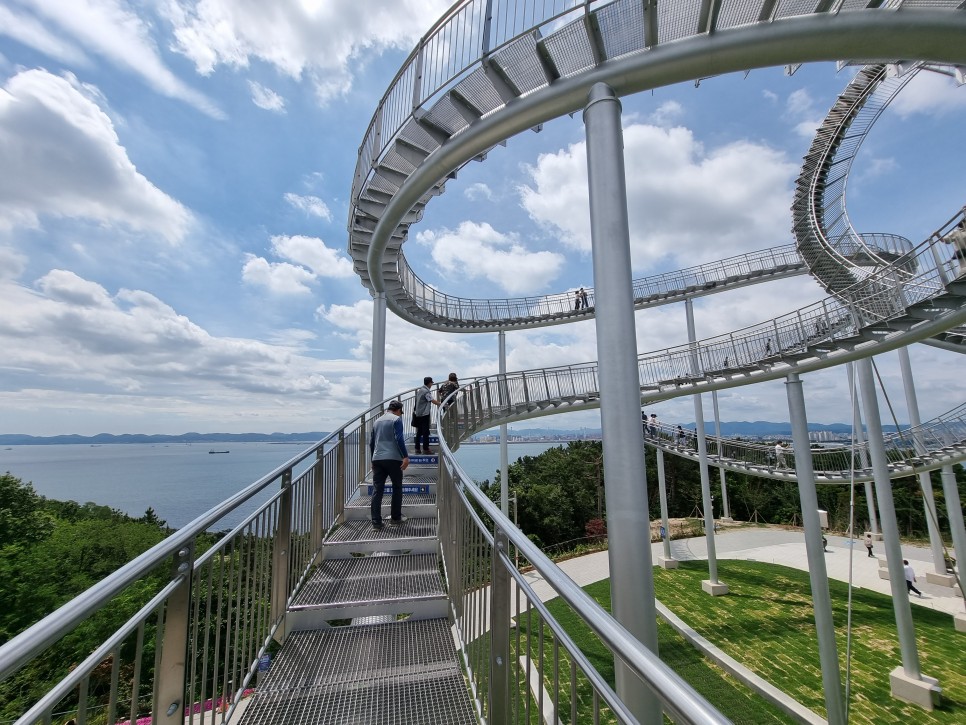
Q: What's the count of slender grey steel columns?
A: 11